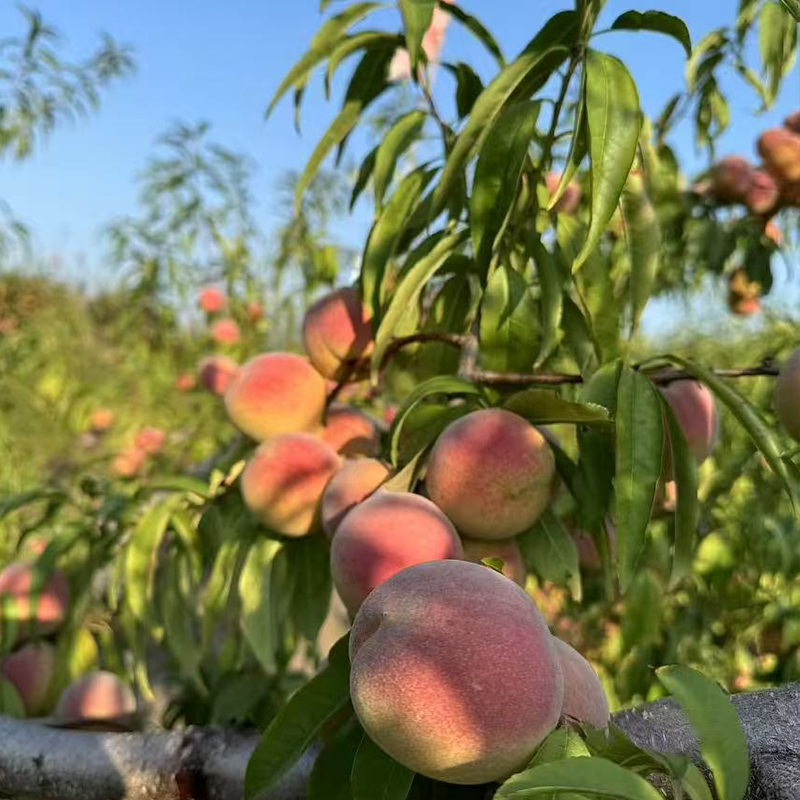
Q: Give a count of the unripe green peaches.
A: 0